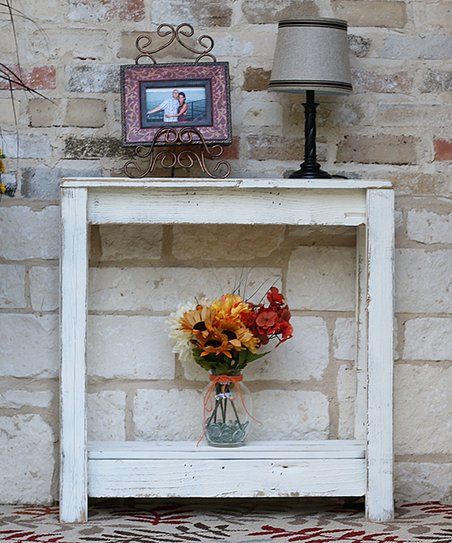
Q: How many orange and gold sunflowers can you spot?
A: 3